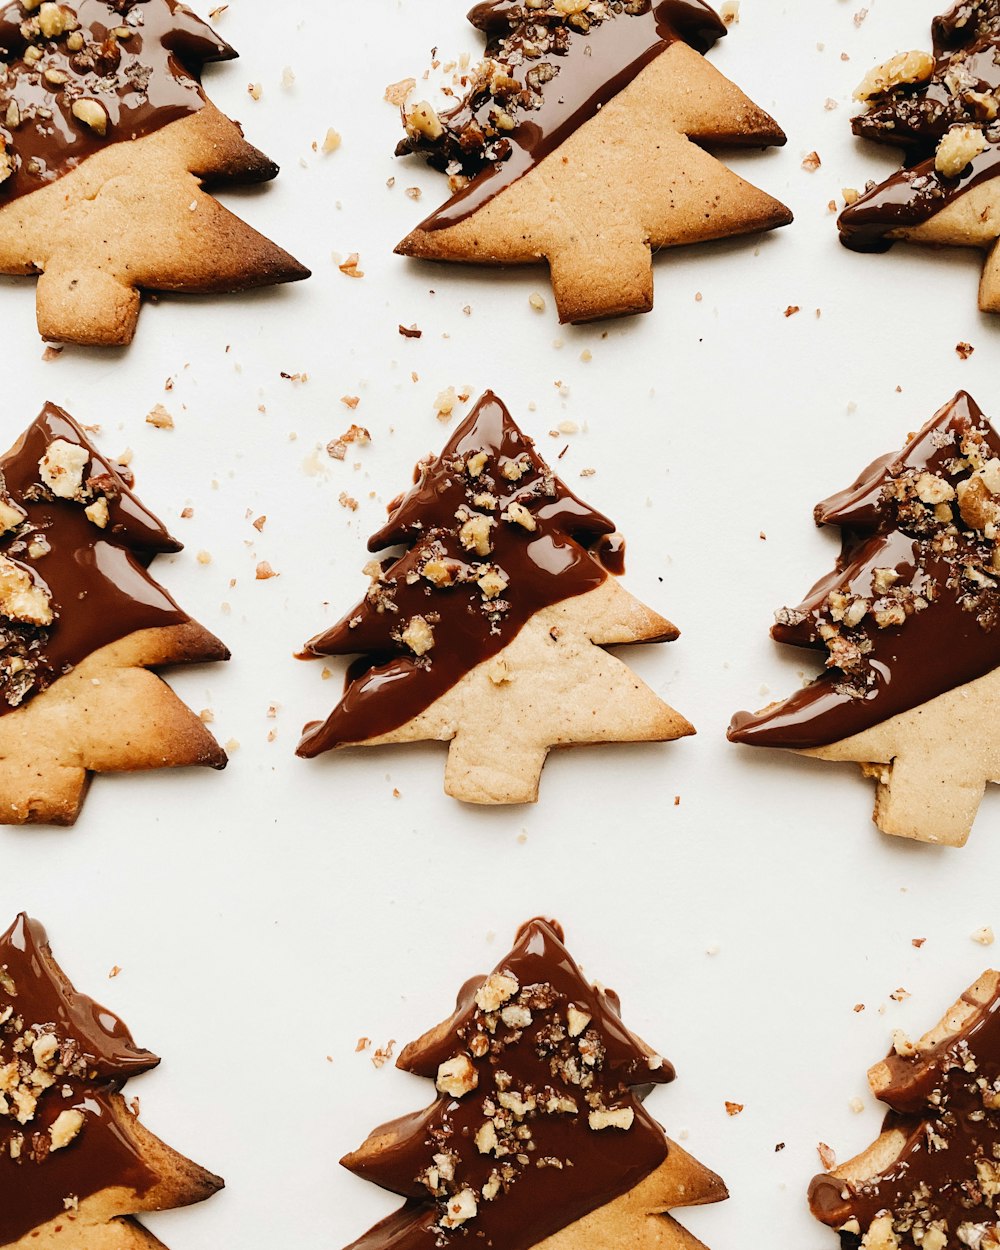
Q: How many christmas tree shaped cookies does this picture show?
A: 9